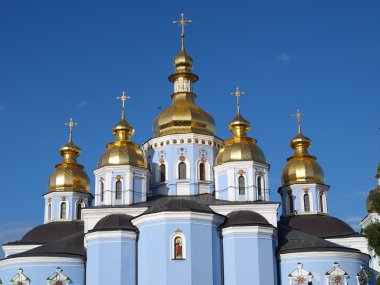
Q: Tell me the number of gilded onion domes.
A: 5